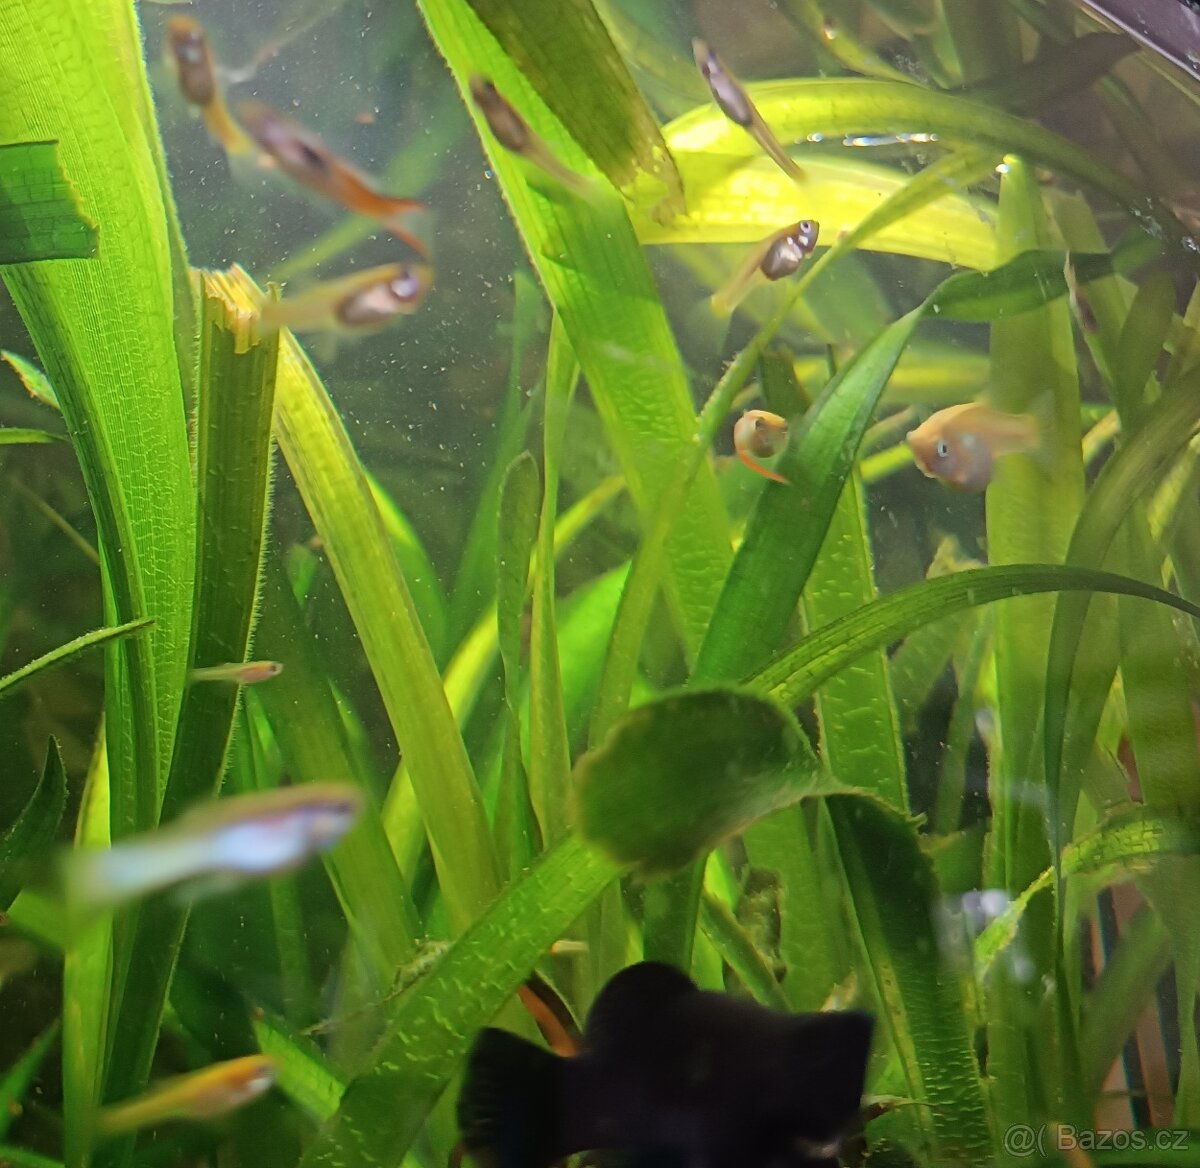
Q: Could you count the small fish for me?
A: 11